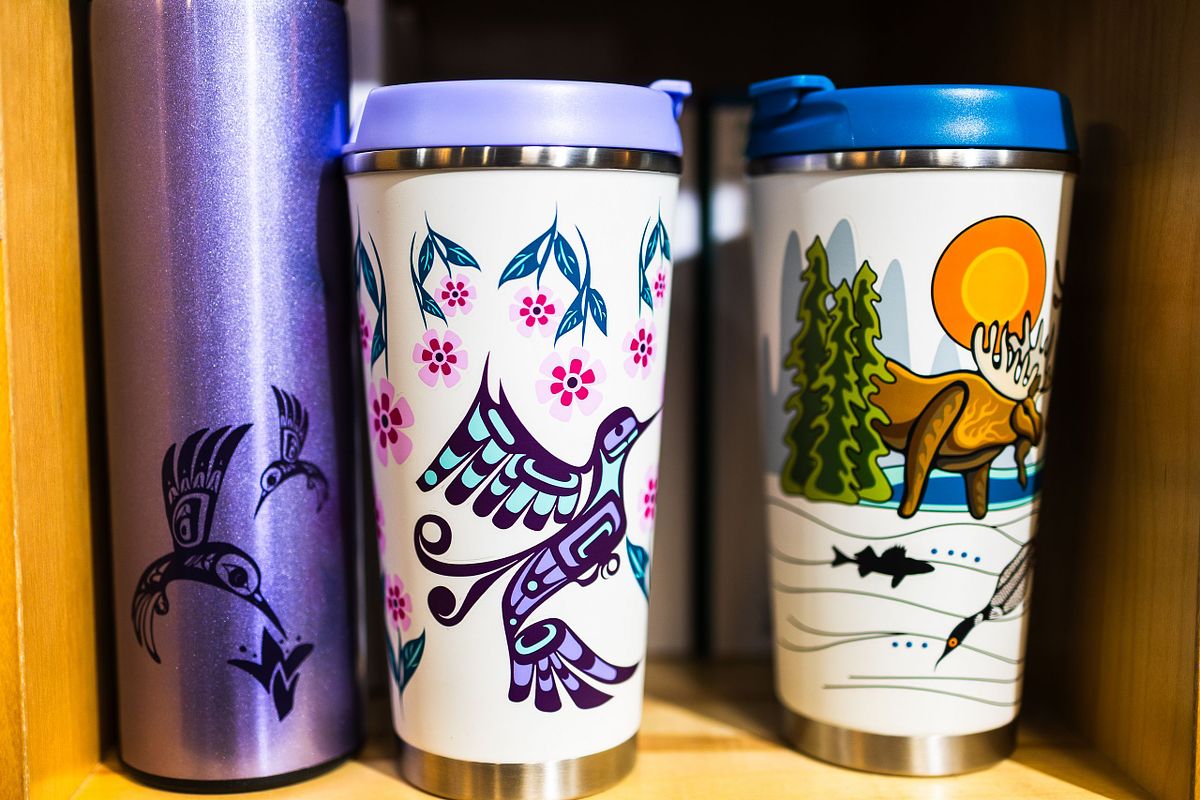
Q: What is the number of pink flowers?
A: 11